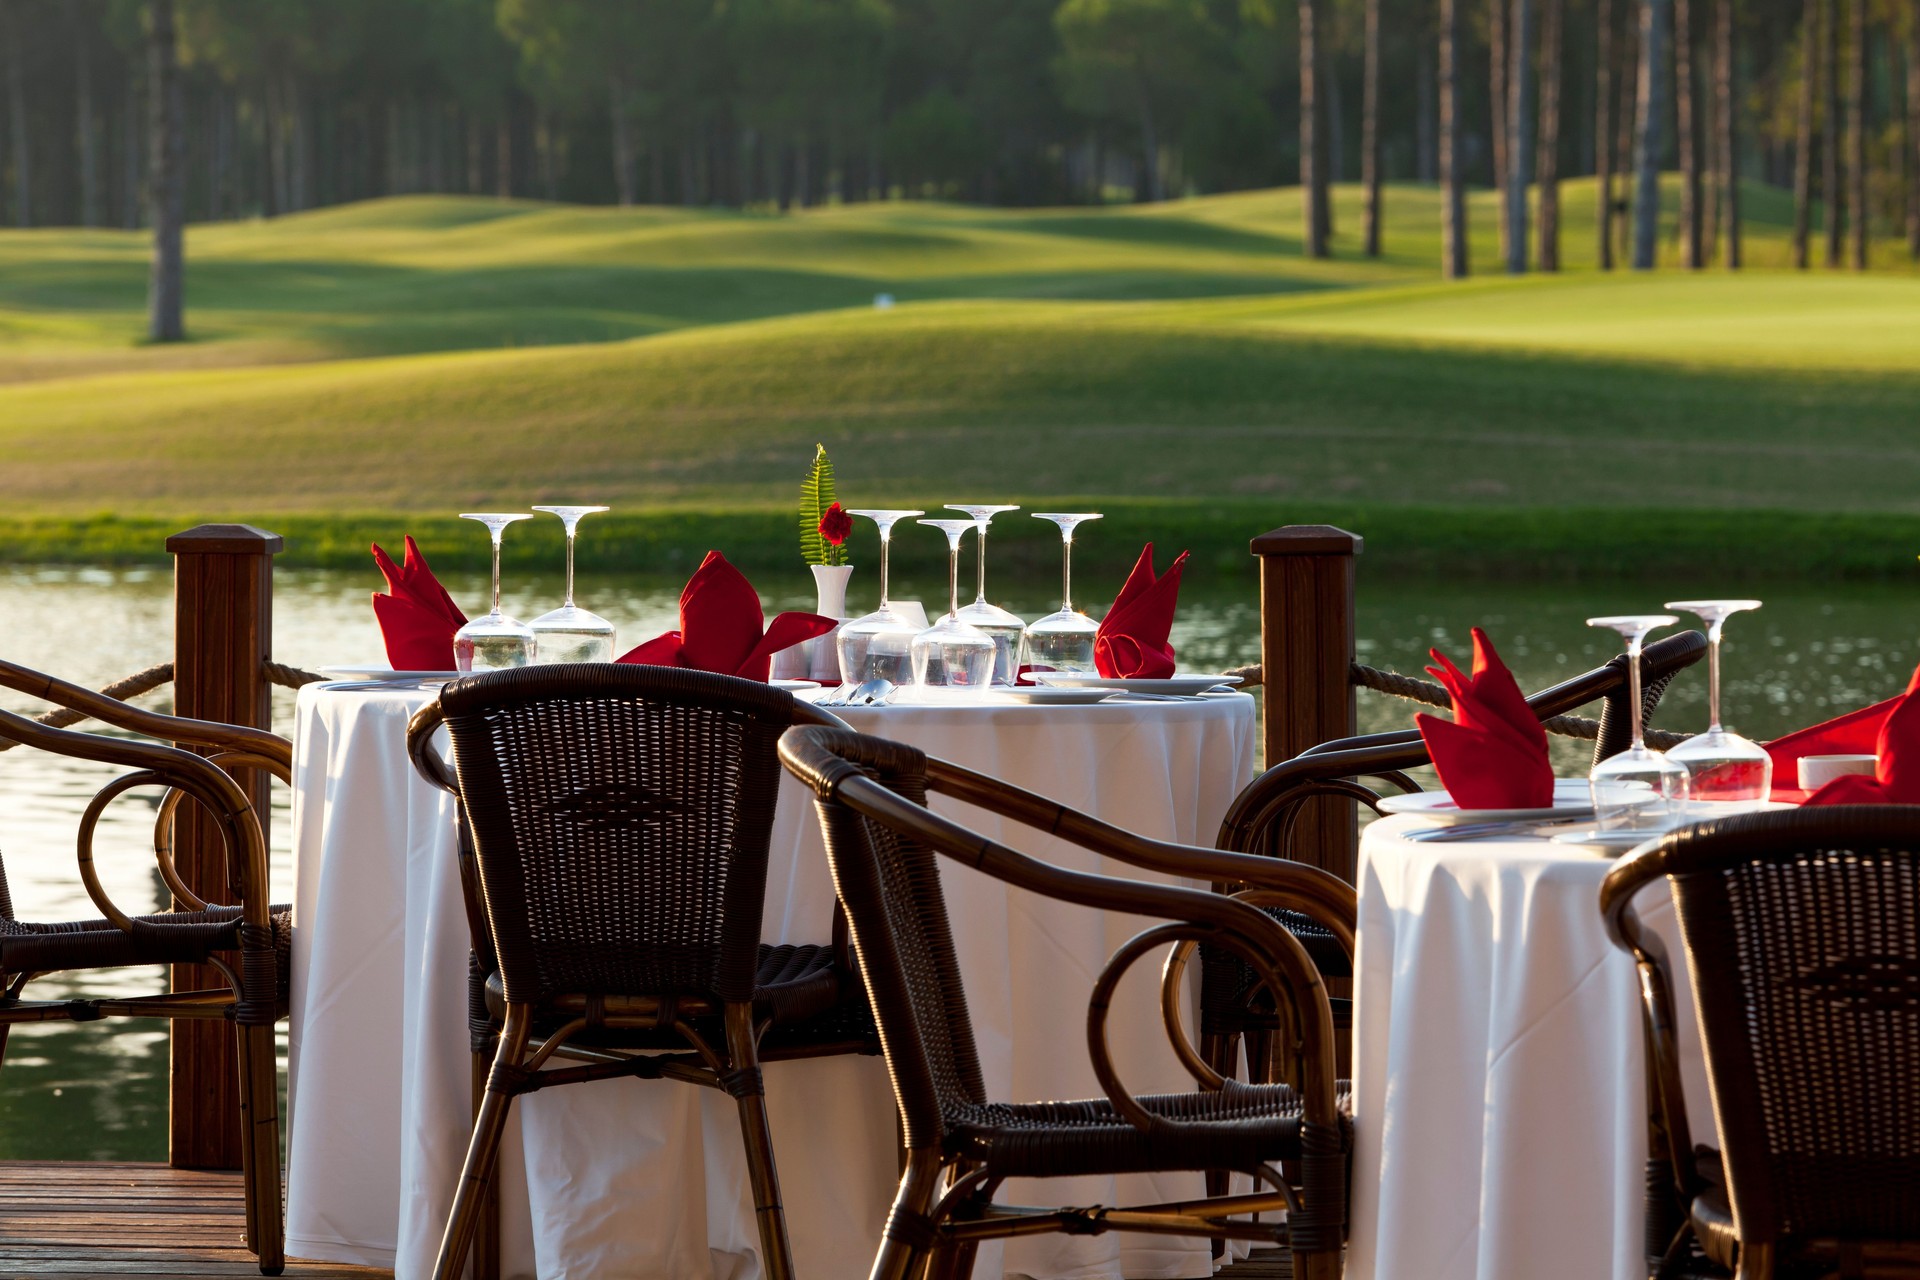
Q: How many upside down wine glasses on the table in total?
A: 8